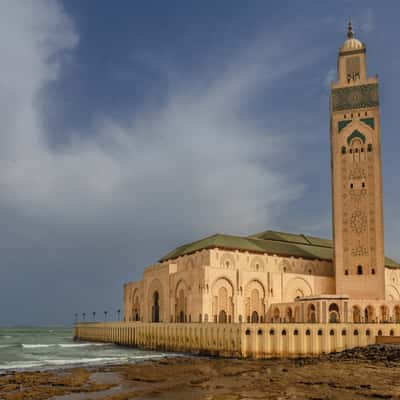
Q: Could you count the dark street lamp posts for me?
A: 5